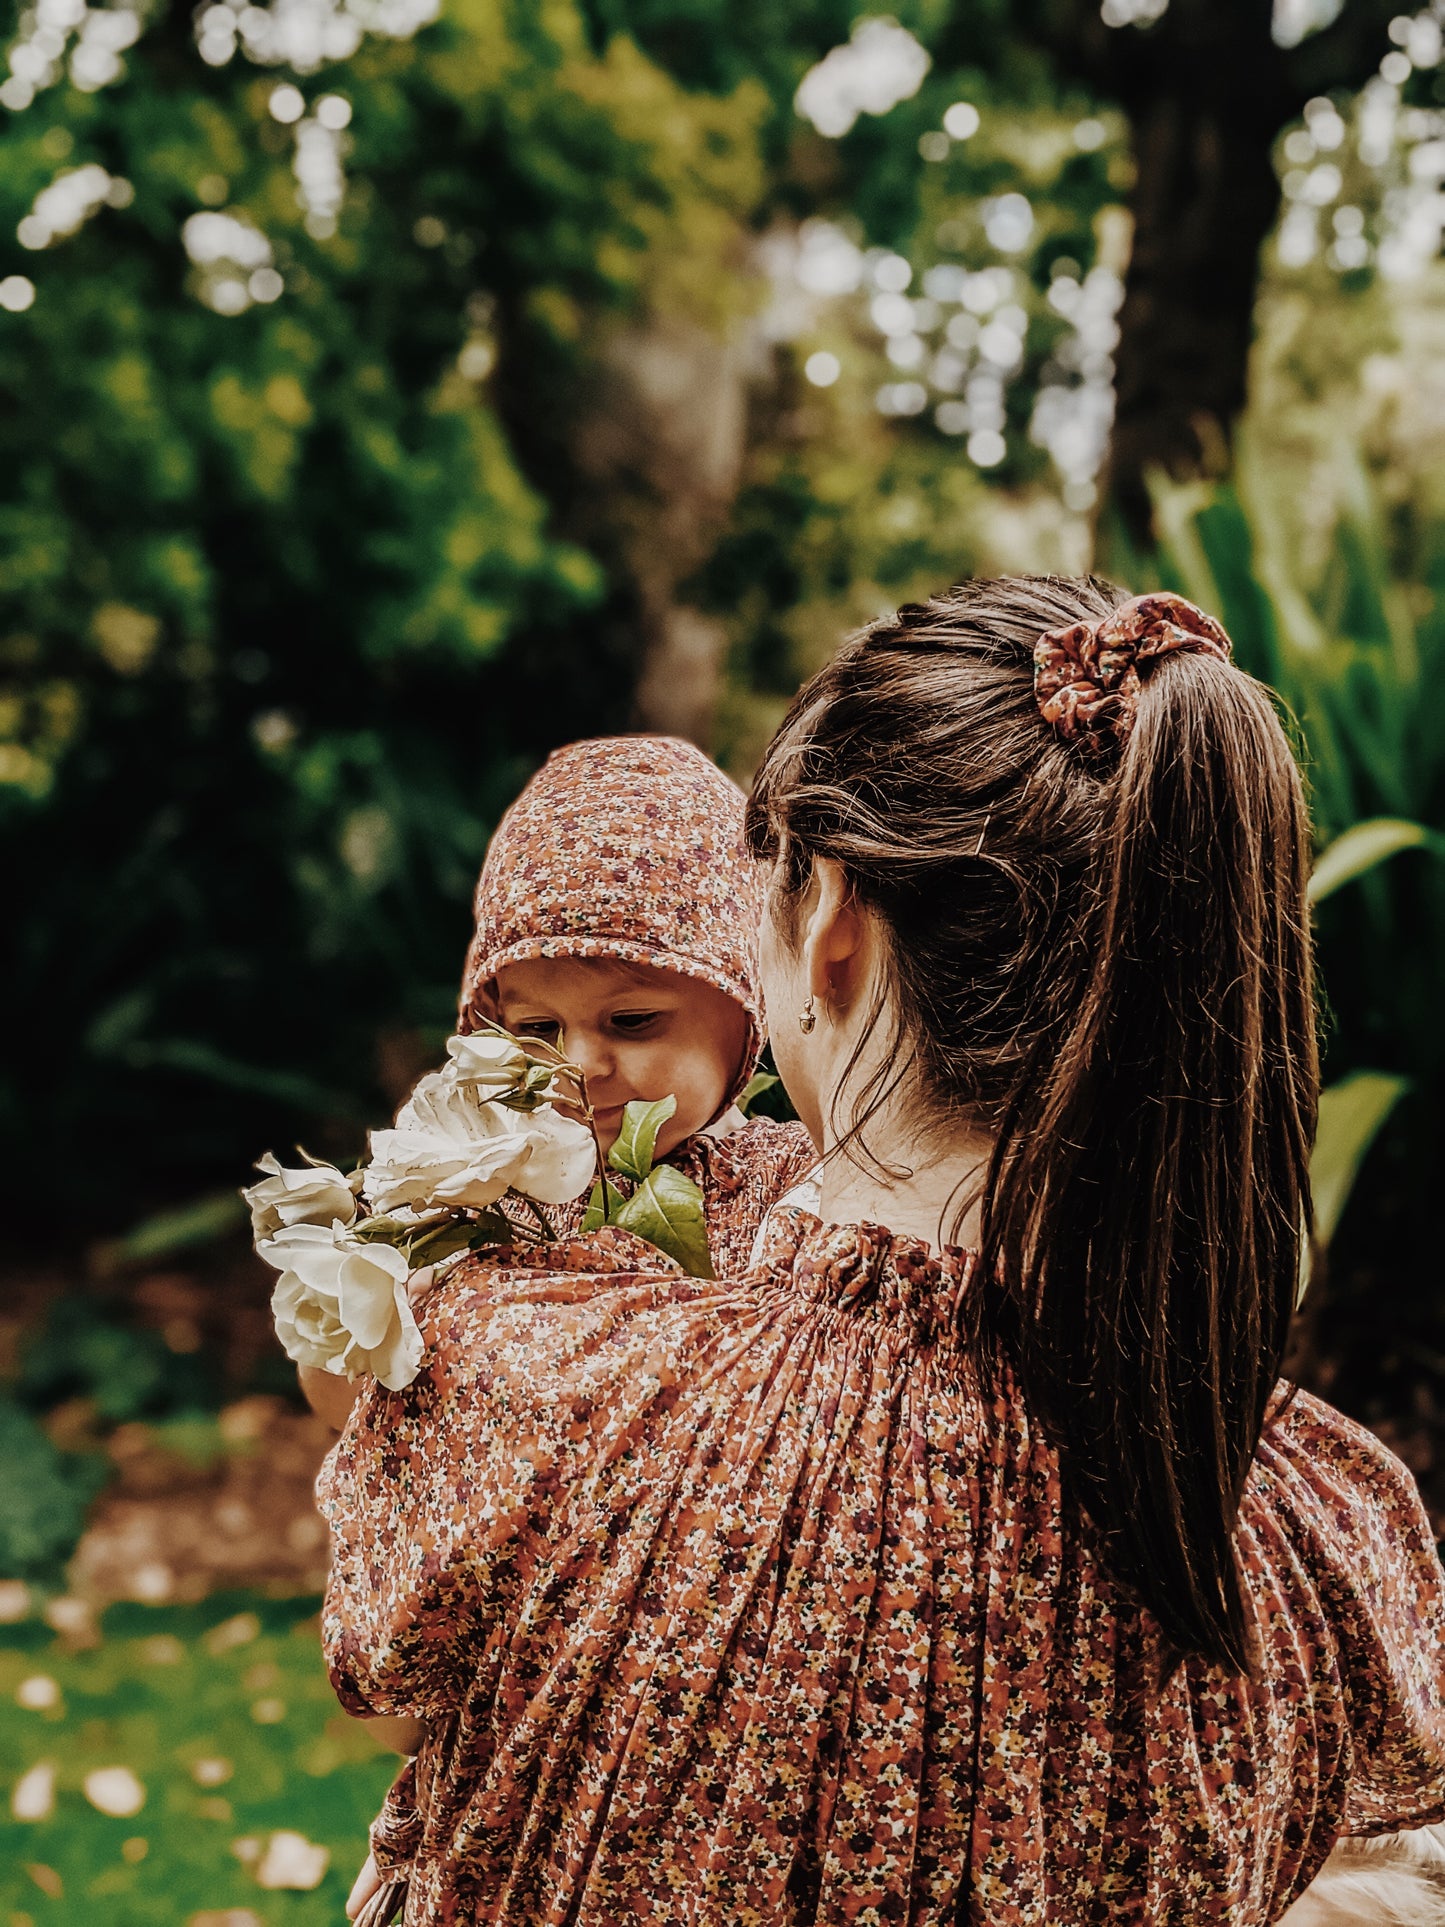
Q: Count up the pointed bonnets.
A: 1